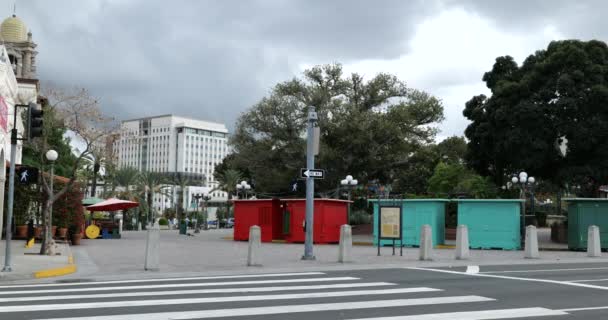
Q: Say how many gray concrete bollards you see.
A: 7